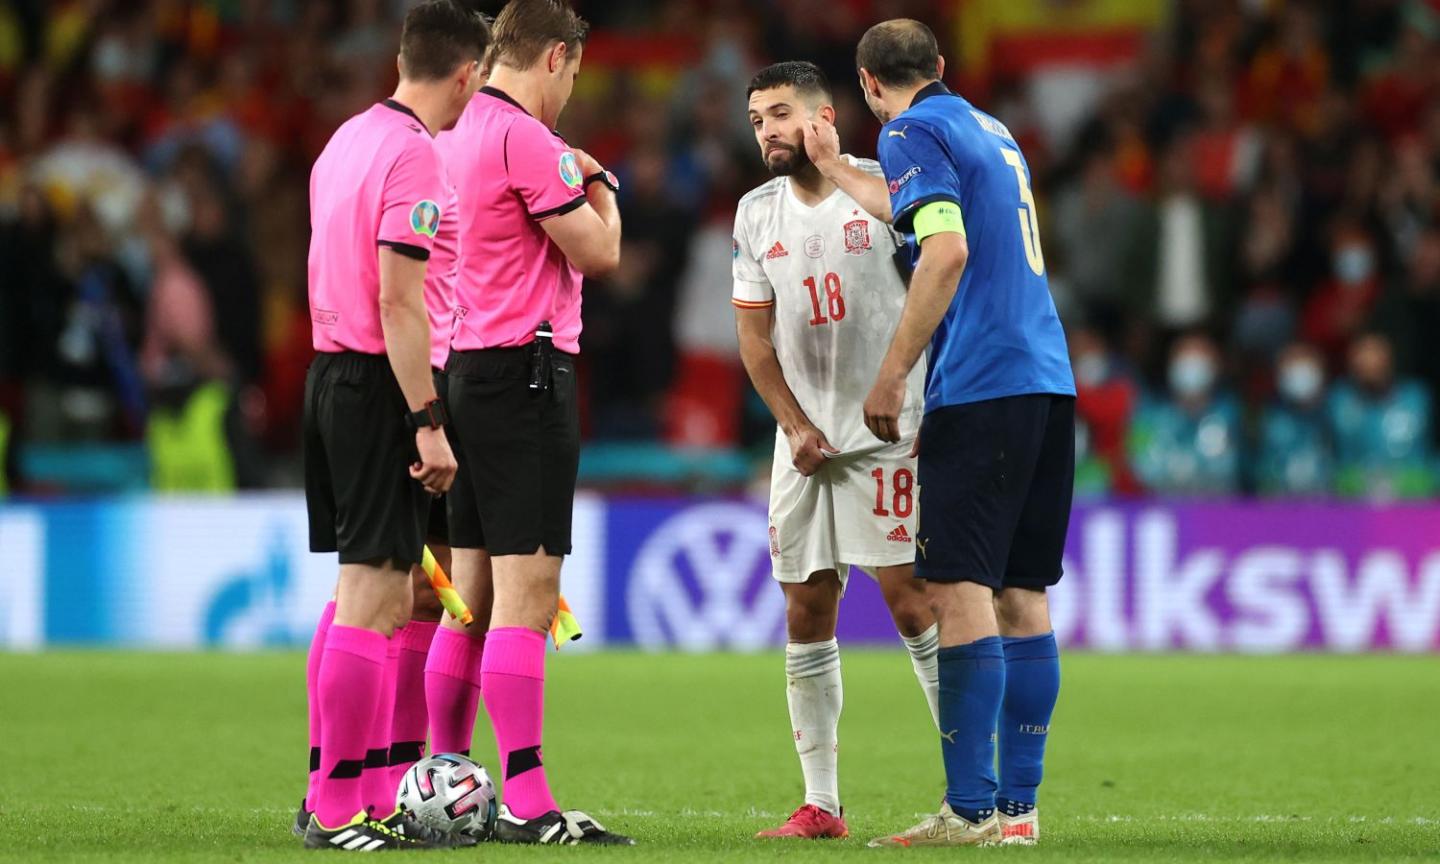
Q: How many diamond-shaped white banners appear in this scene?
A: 0